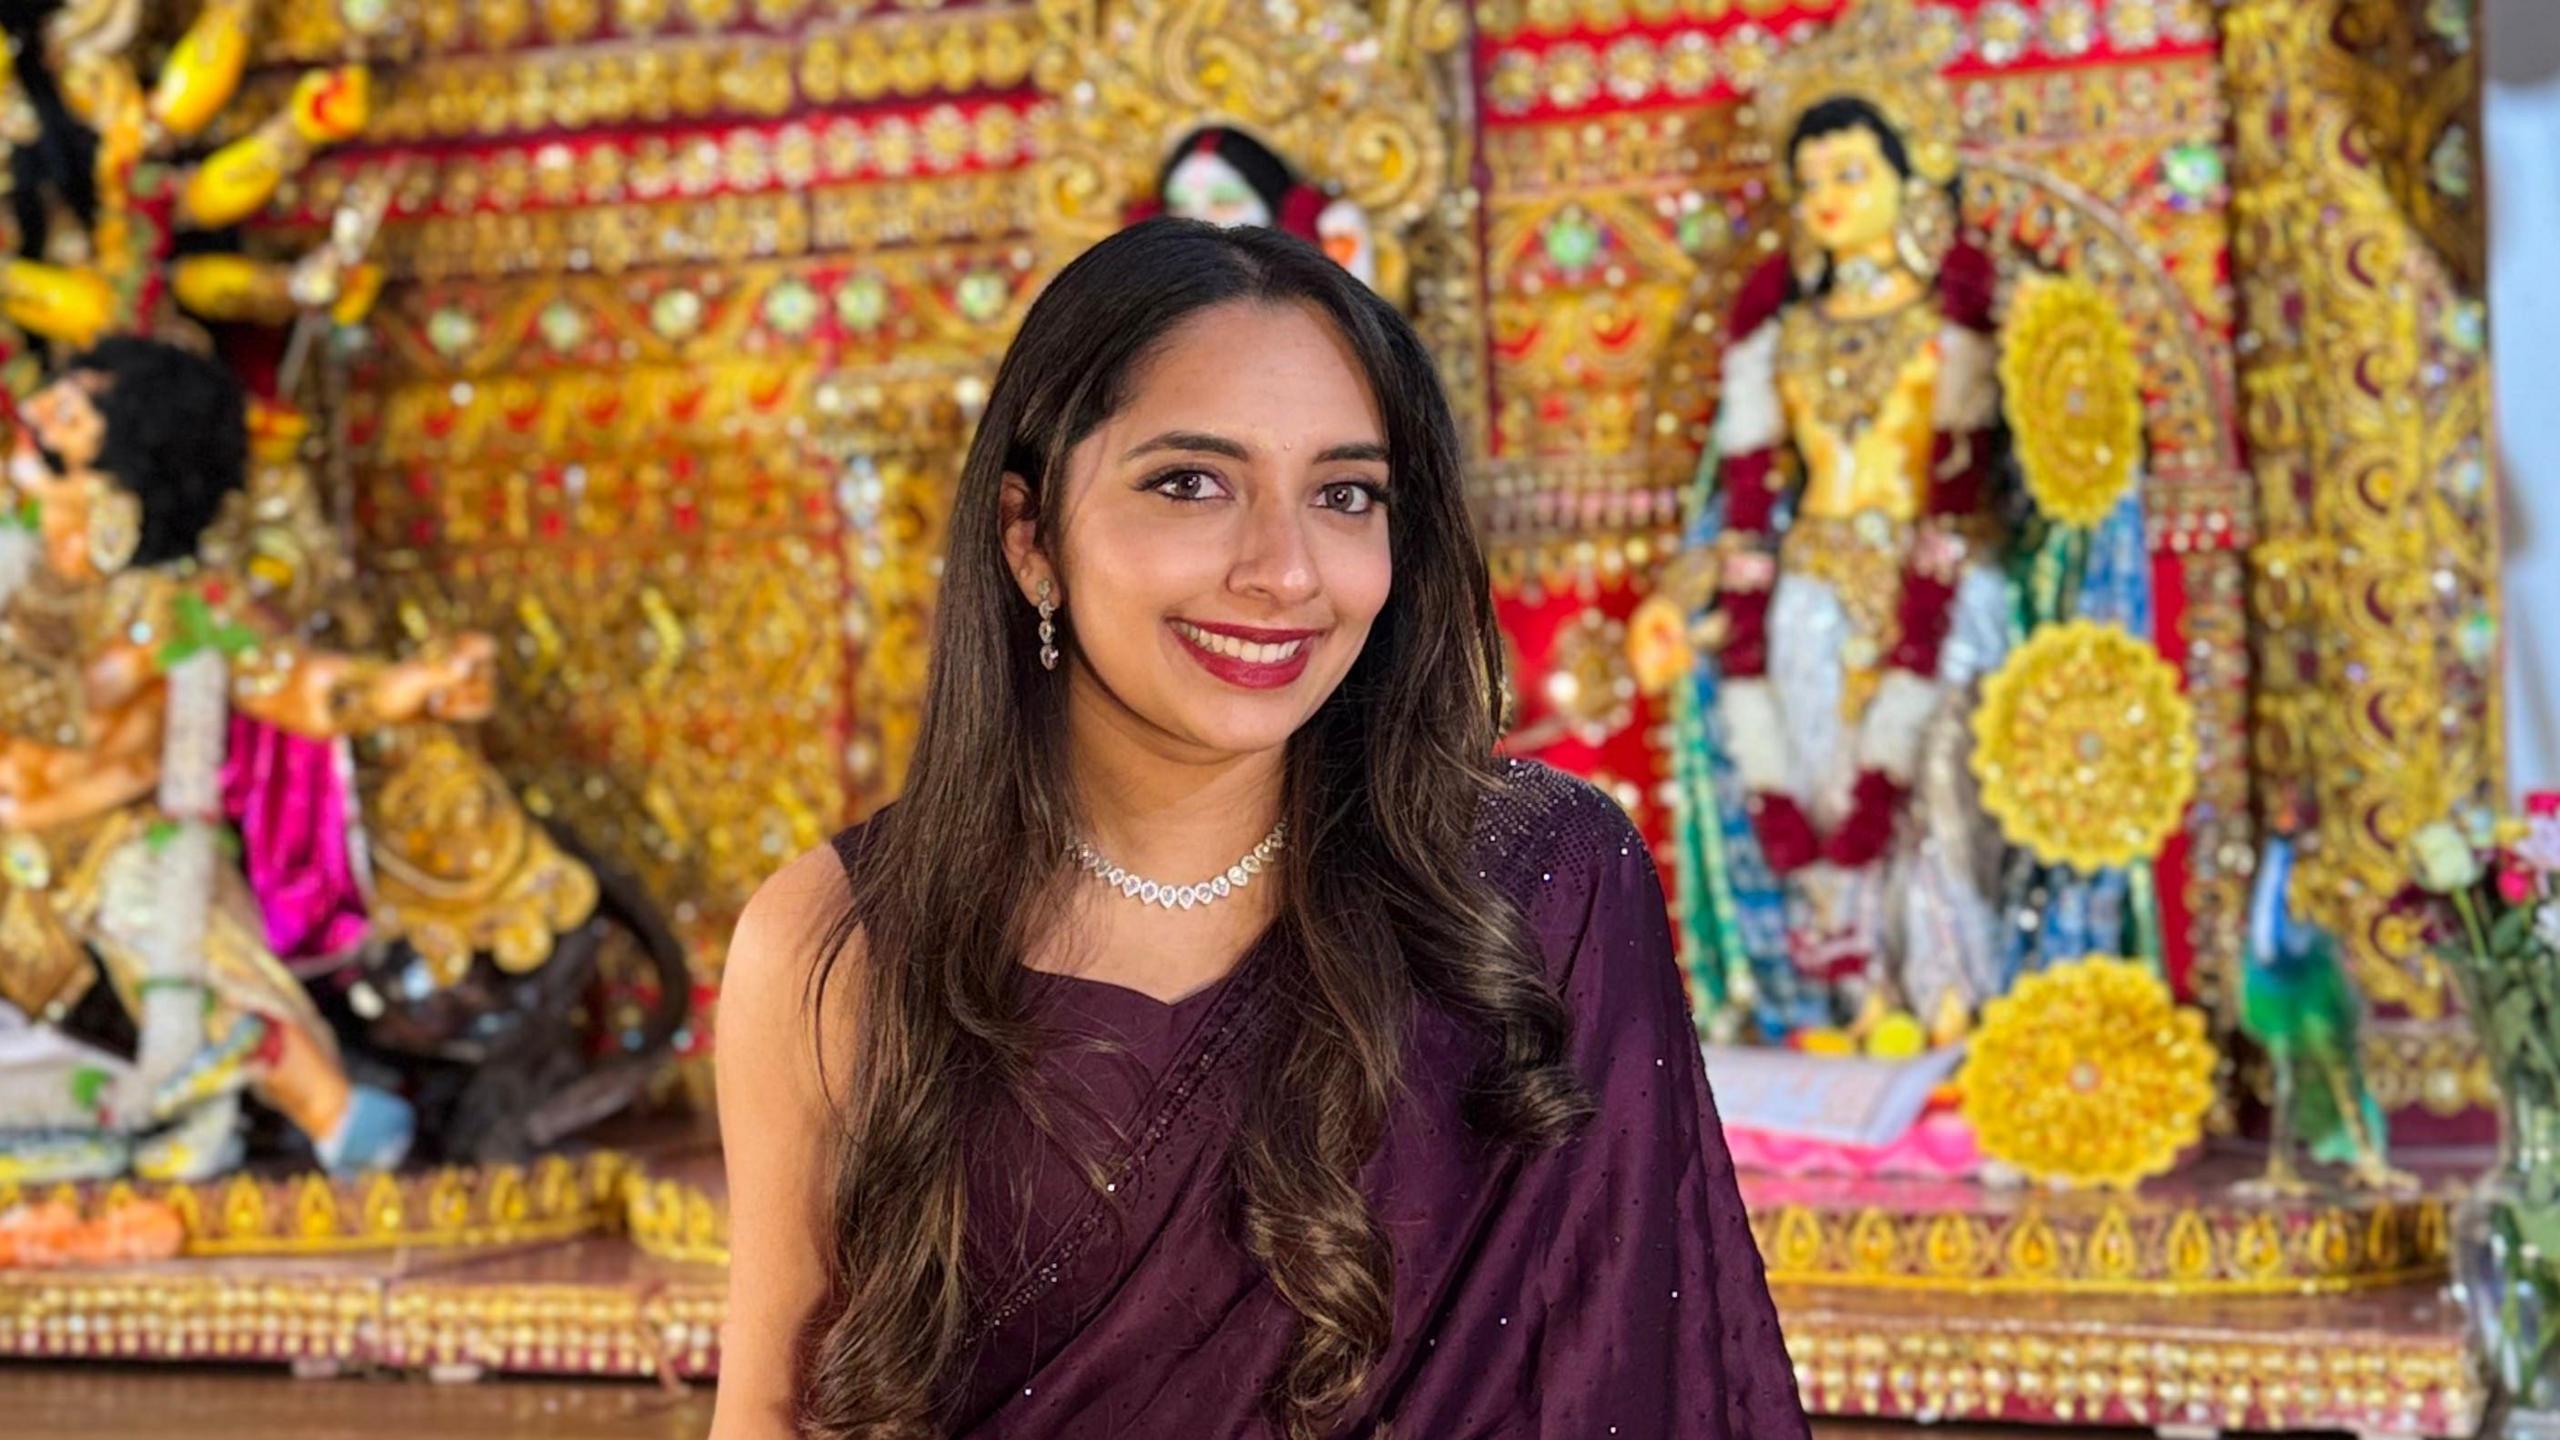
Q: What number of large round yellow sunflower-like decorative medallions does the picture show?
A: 3